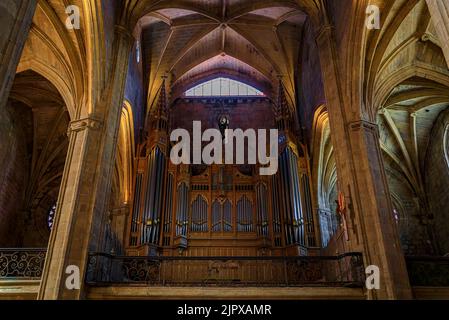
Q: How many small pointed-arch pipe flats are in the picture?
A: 4